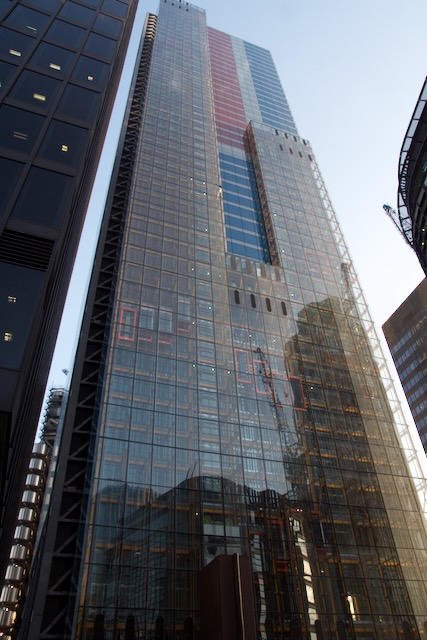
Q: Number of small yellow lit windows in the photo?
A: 7